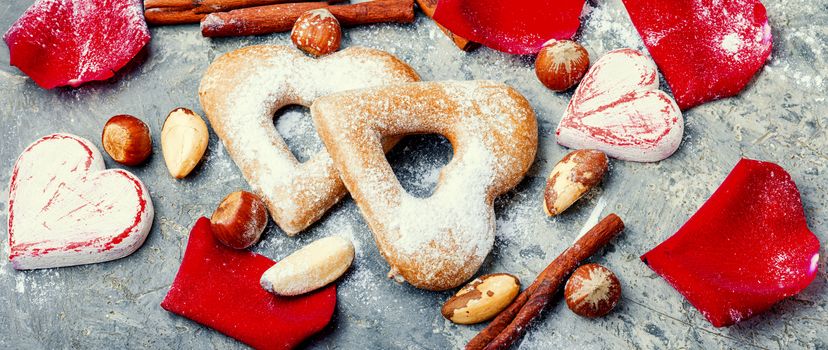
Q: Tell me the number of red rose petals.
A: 5